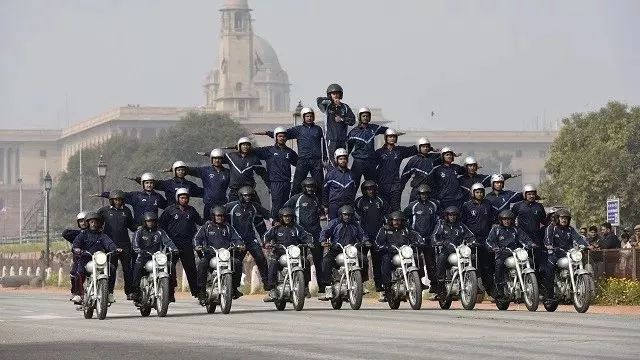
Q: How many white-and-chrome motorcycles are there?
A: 9